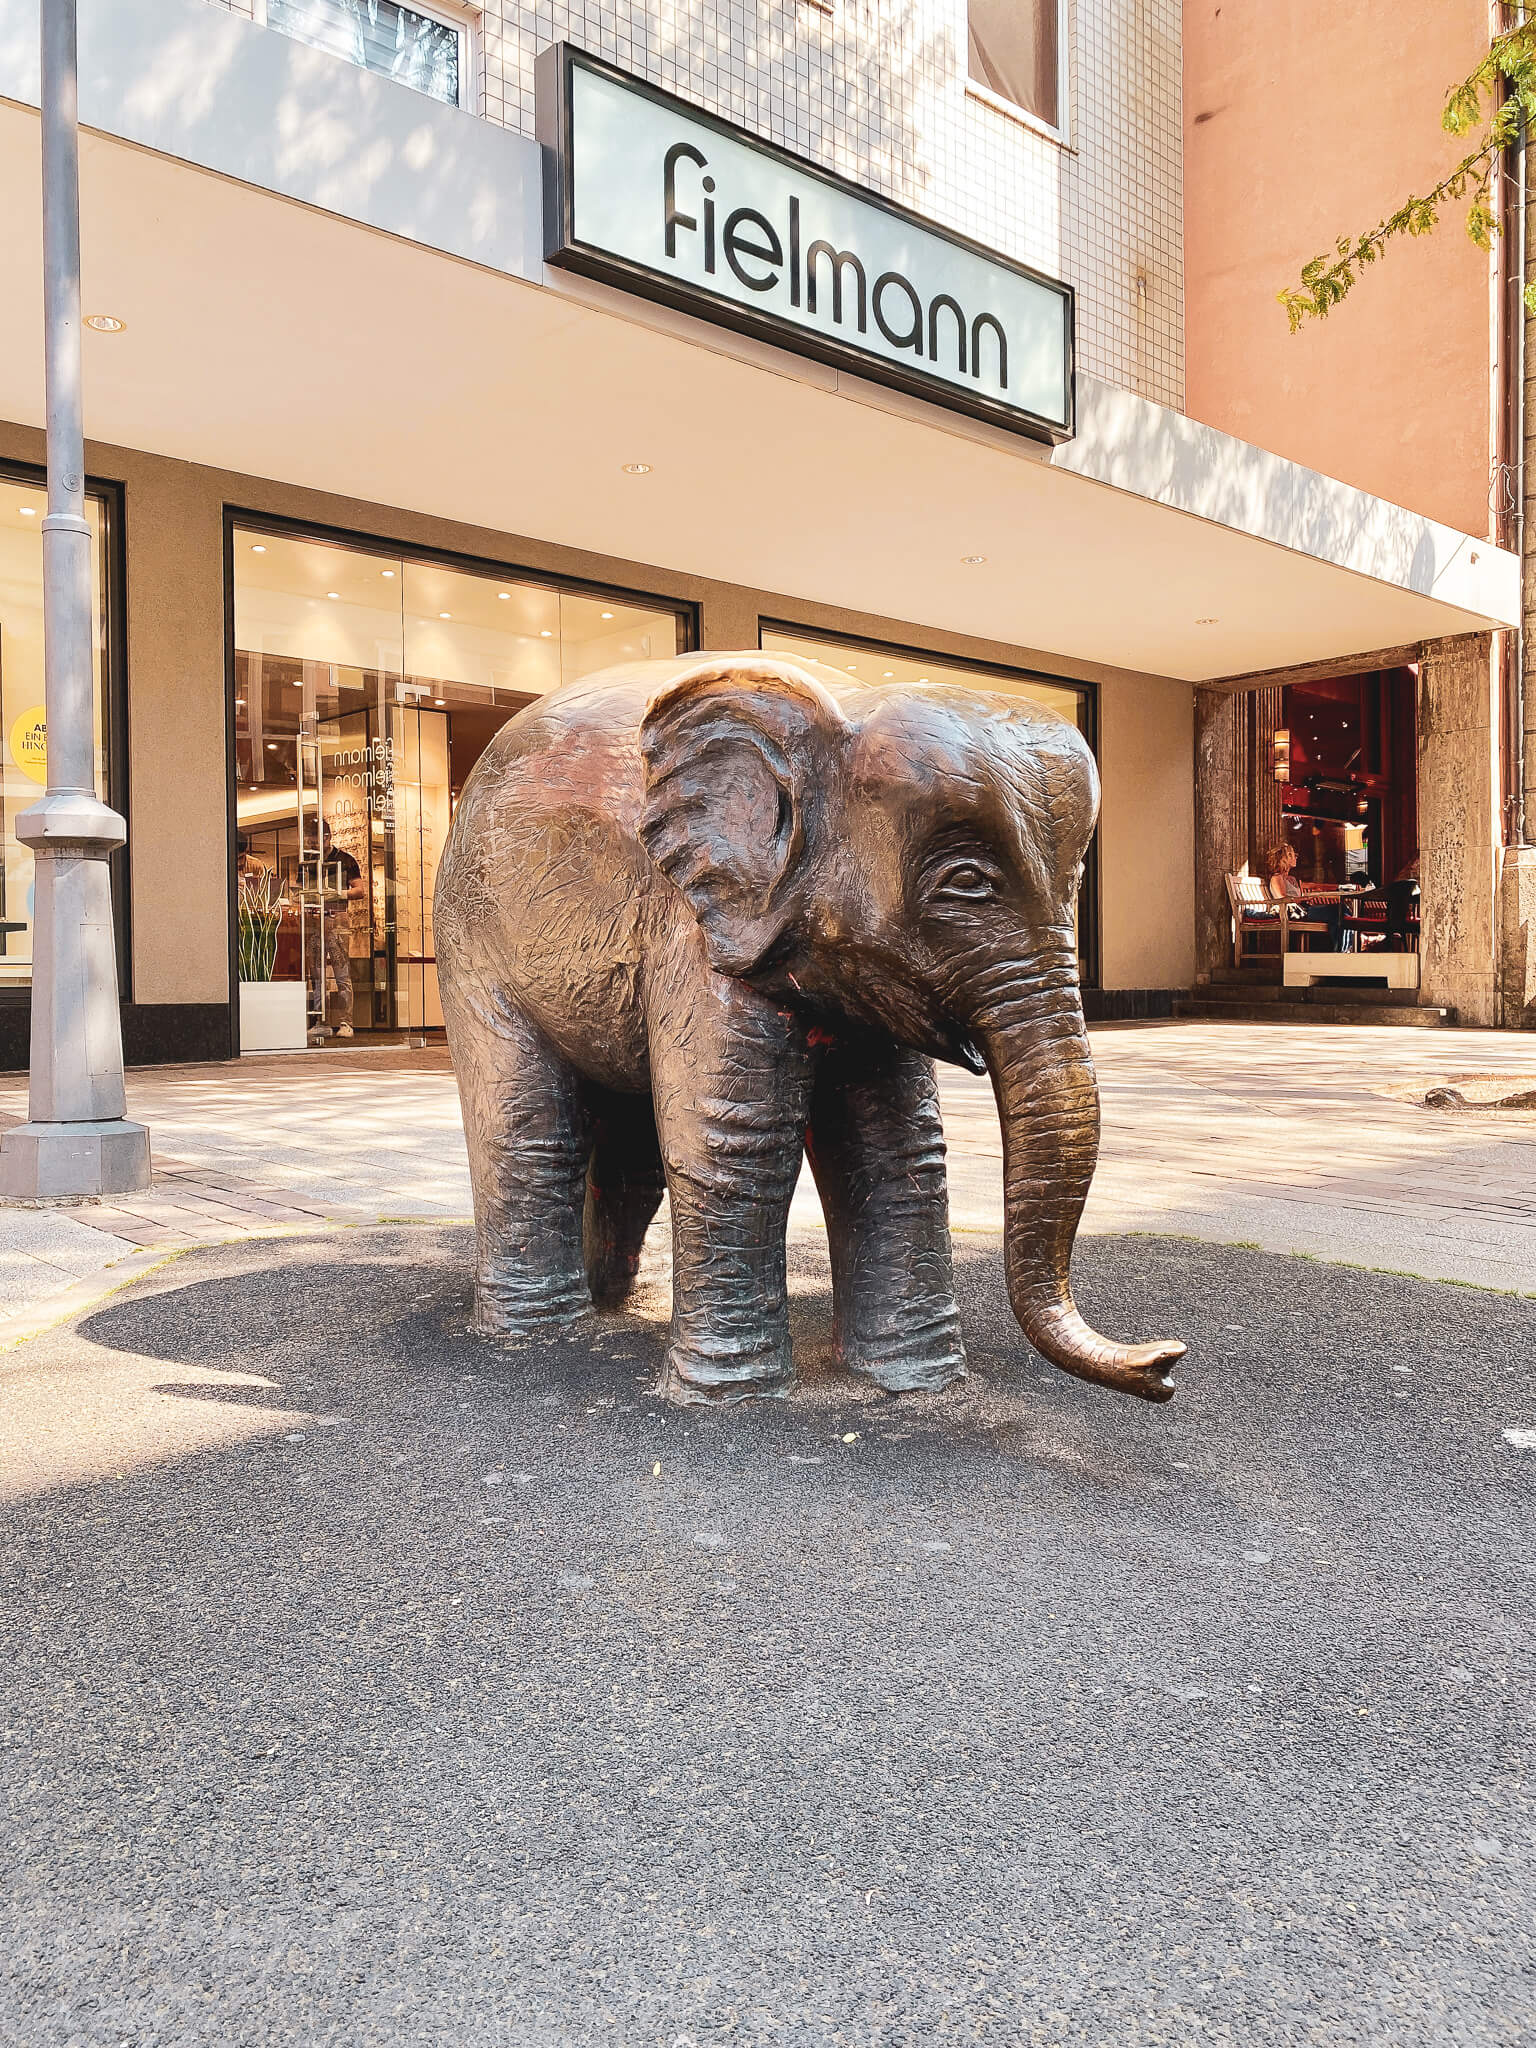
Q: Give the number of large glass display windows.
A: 3